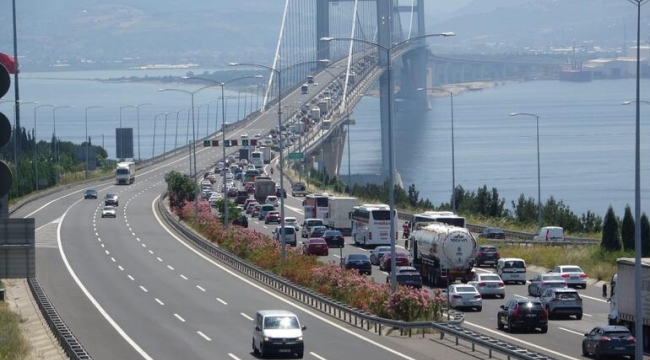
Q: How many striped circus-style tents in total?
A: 0